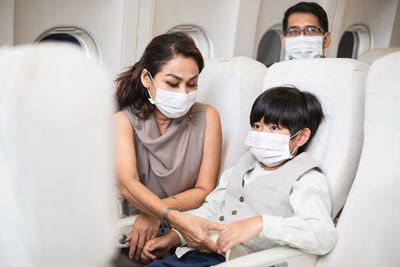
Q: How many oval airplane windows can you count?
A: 4